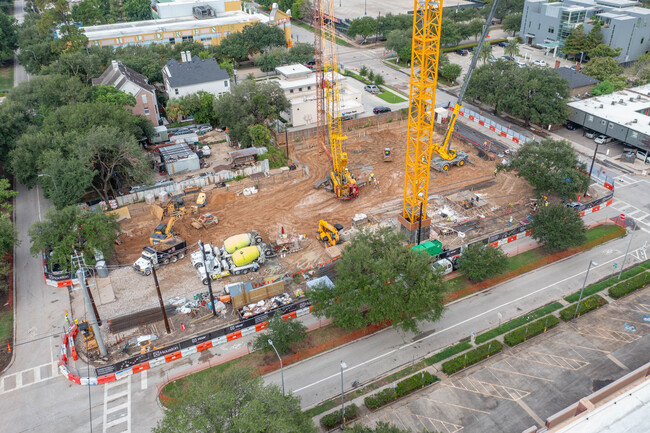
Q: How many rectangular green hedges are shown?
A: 6